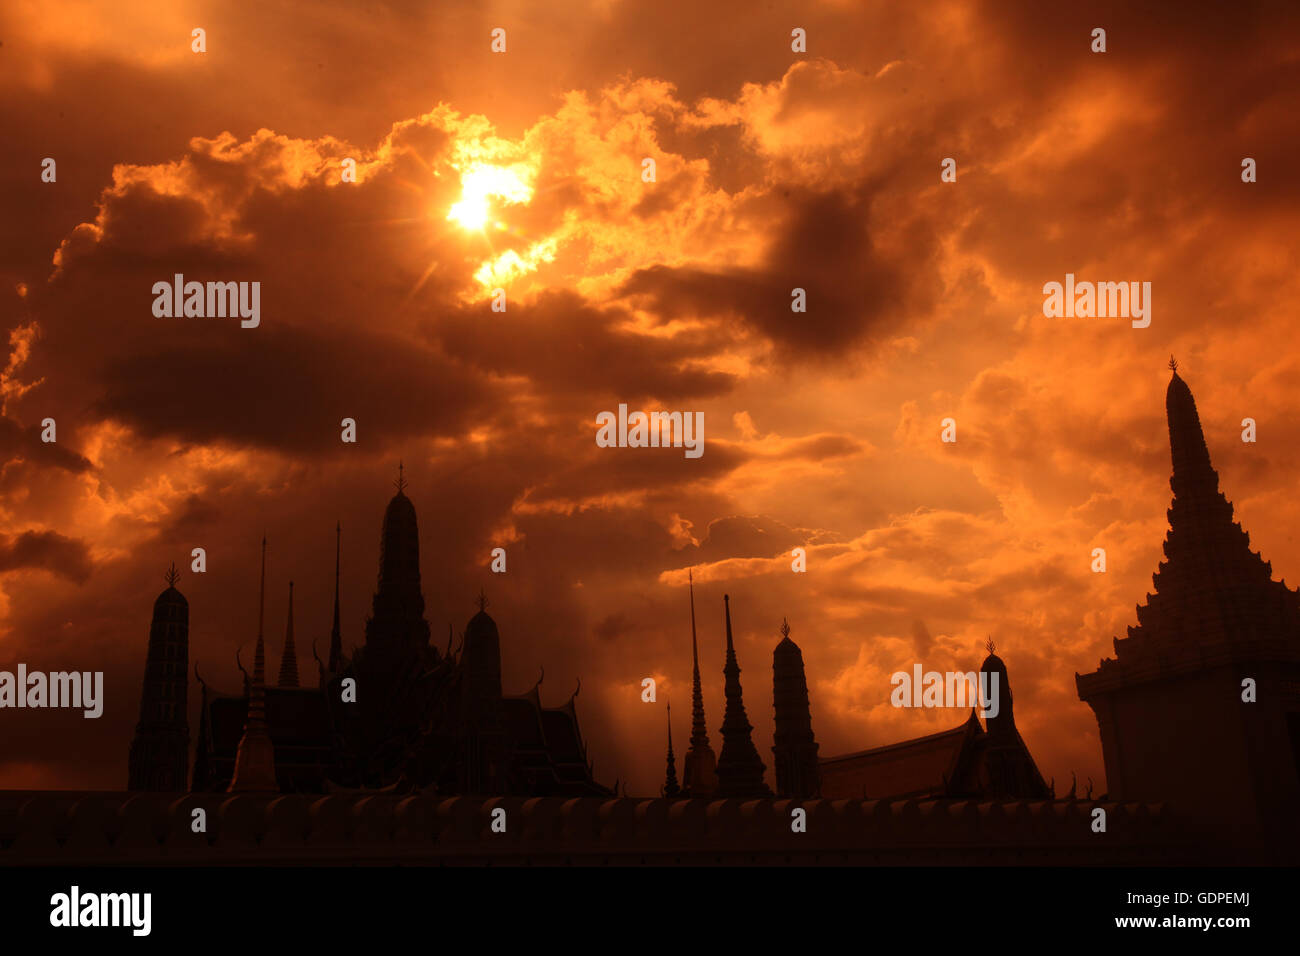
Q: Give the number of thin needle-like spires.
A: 6